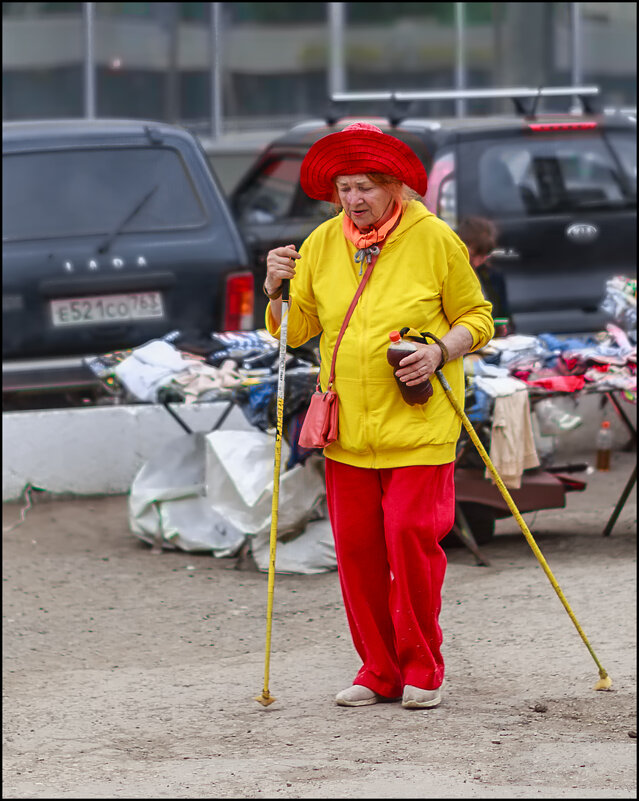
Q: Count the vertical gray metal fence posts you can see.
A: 5